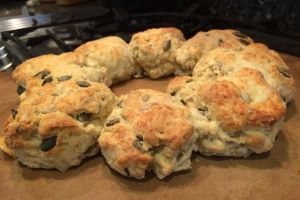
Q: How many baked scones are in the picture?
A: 8